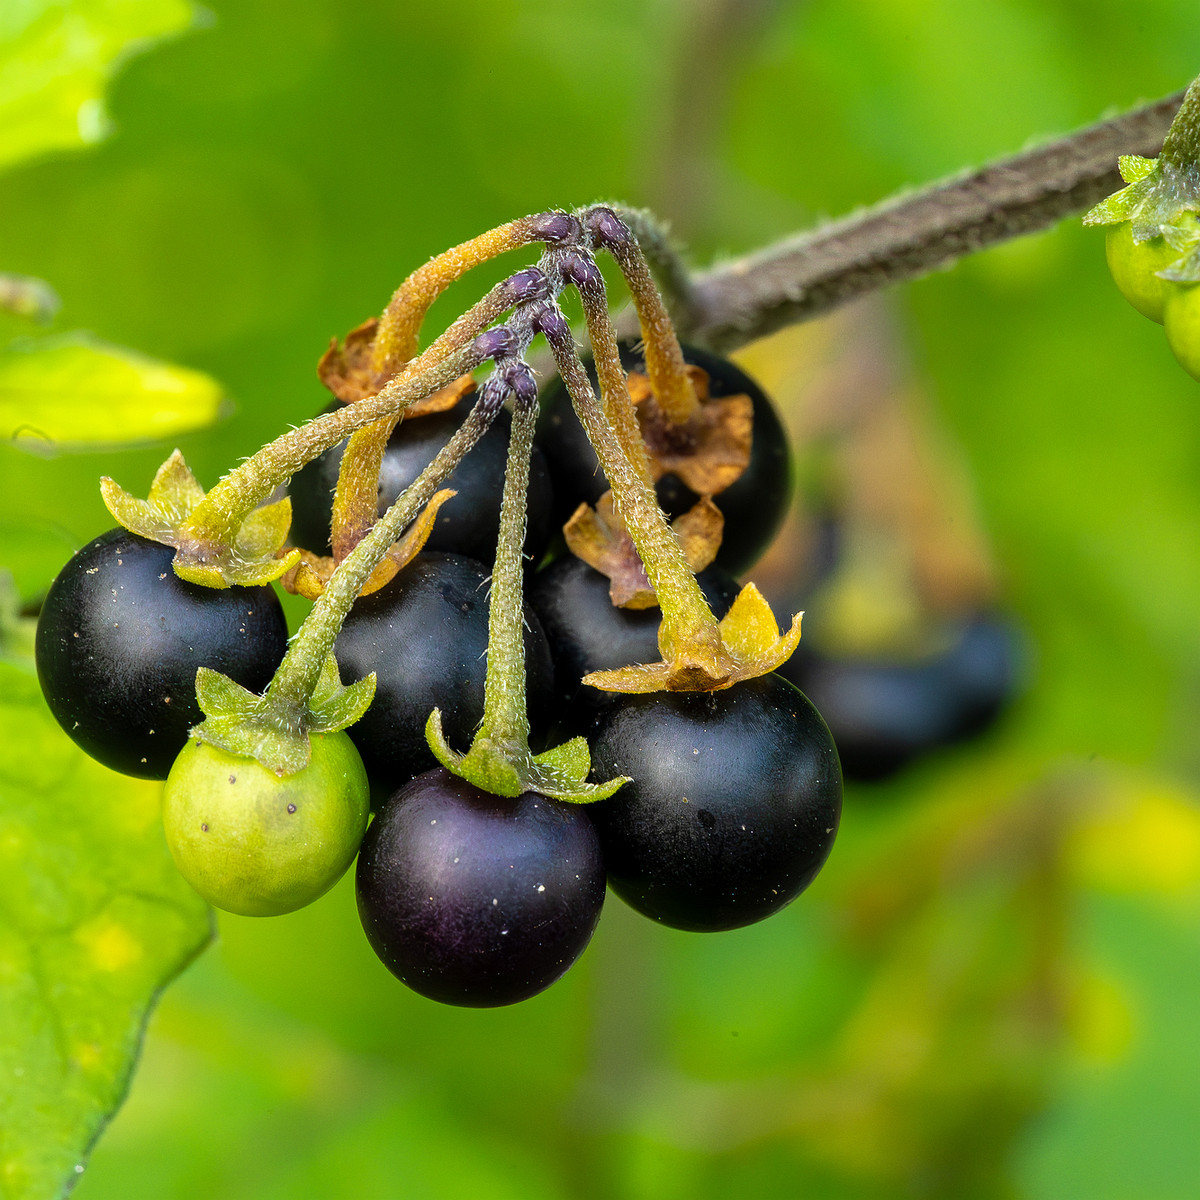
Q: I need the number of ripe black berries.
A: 7